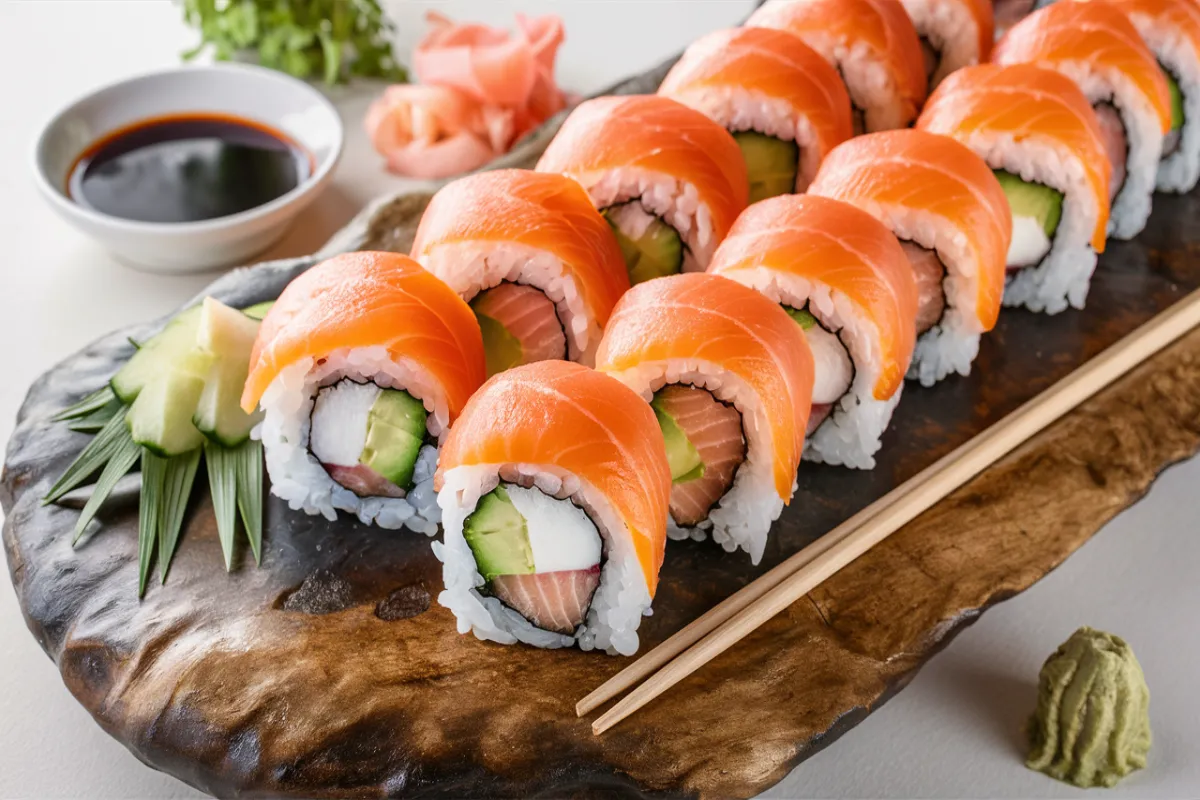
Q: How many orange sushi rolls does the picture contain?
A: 13